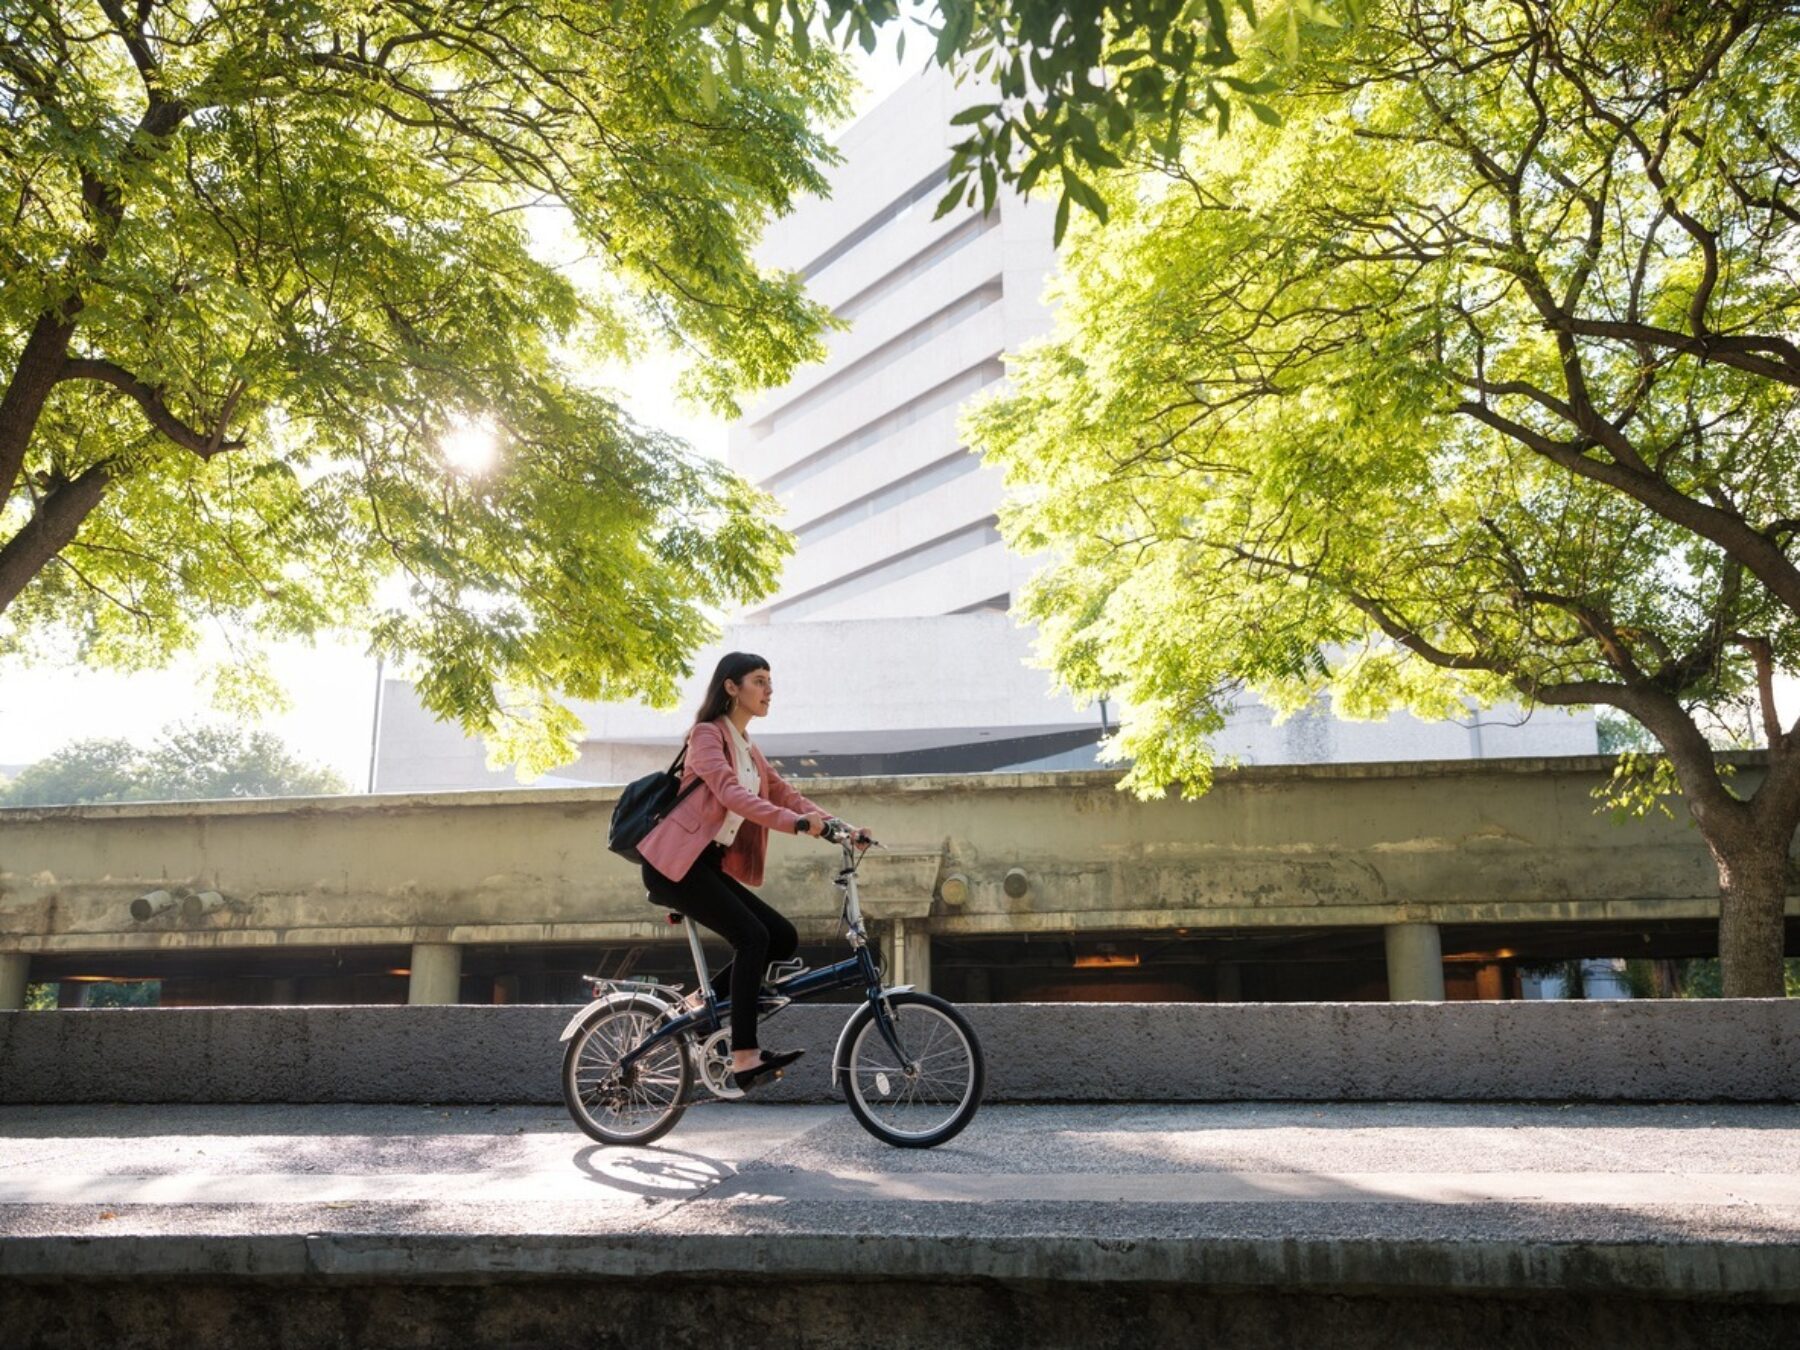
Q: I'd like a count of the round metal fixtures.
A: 4